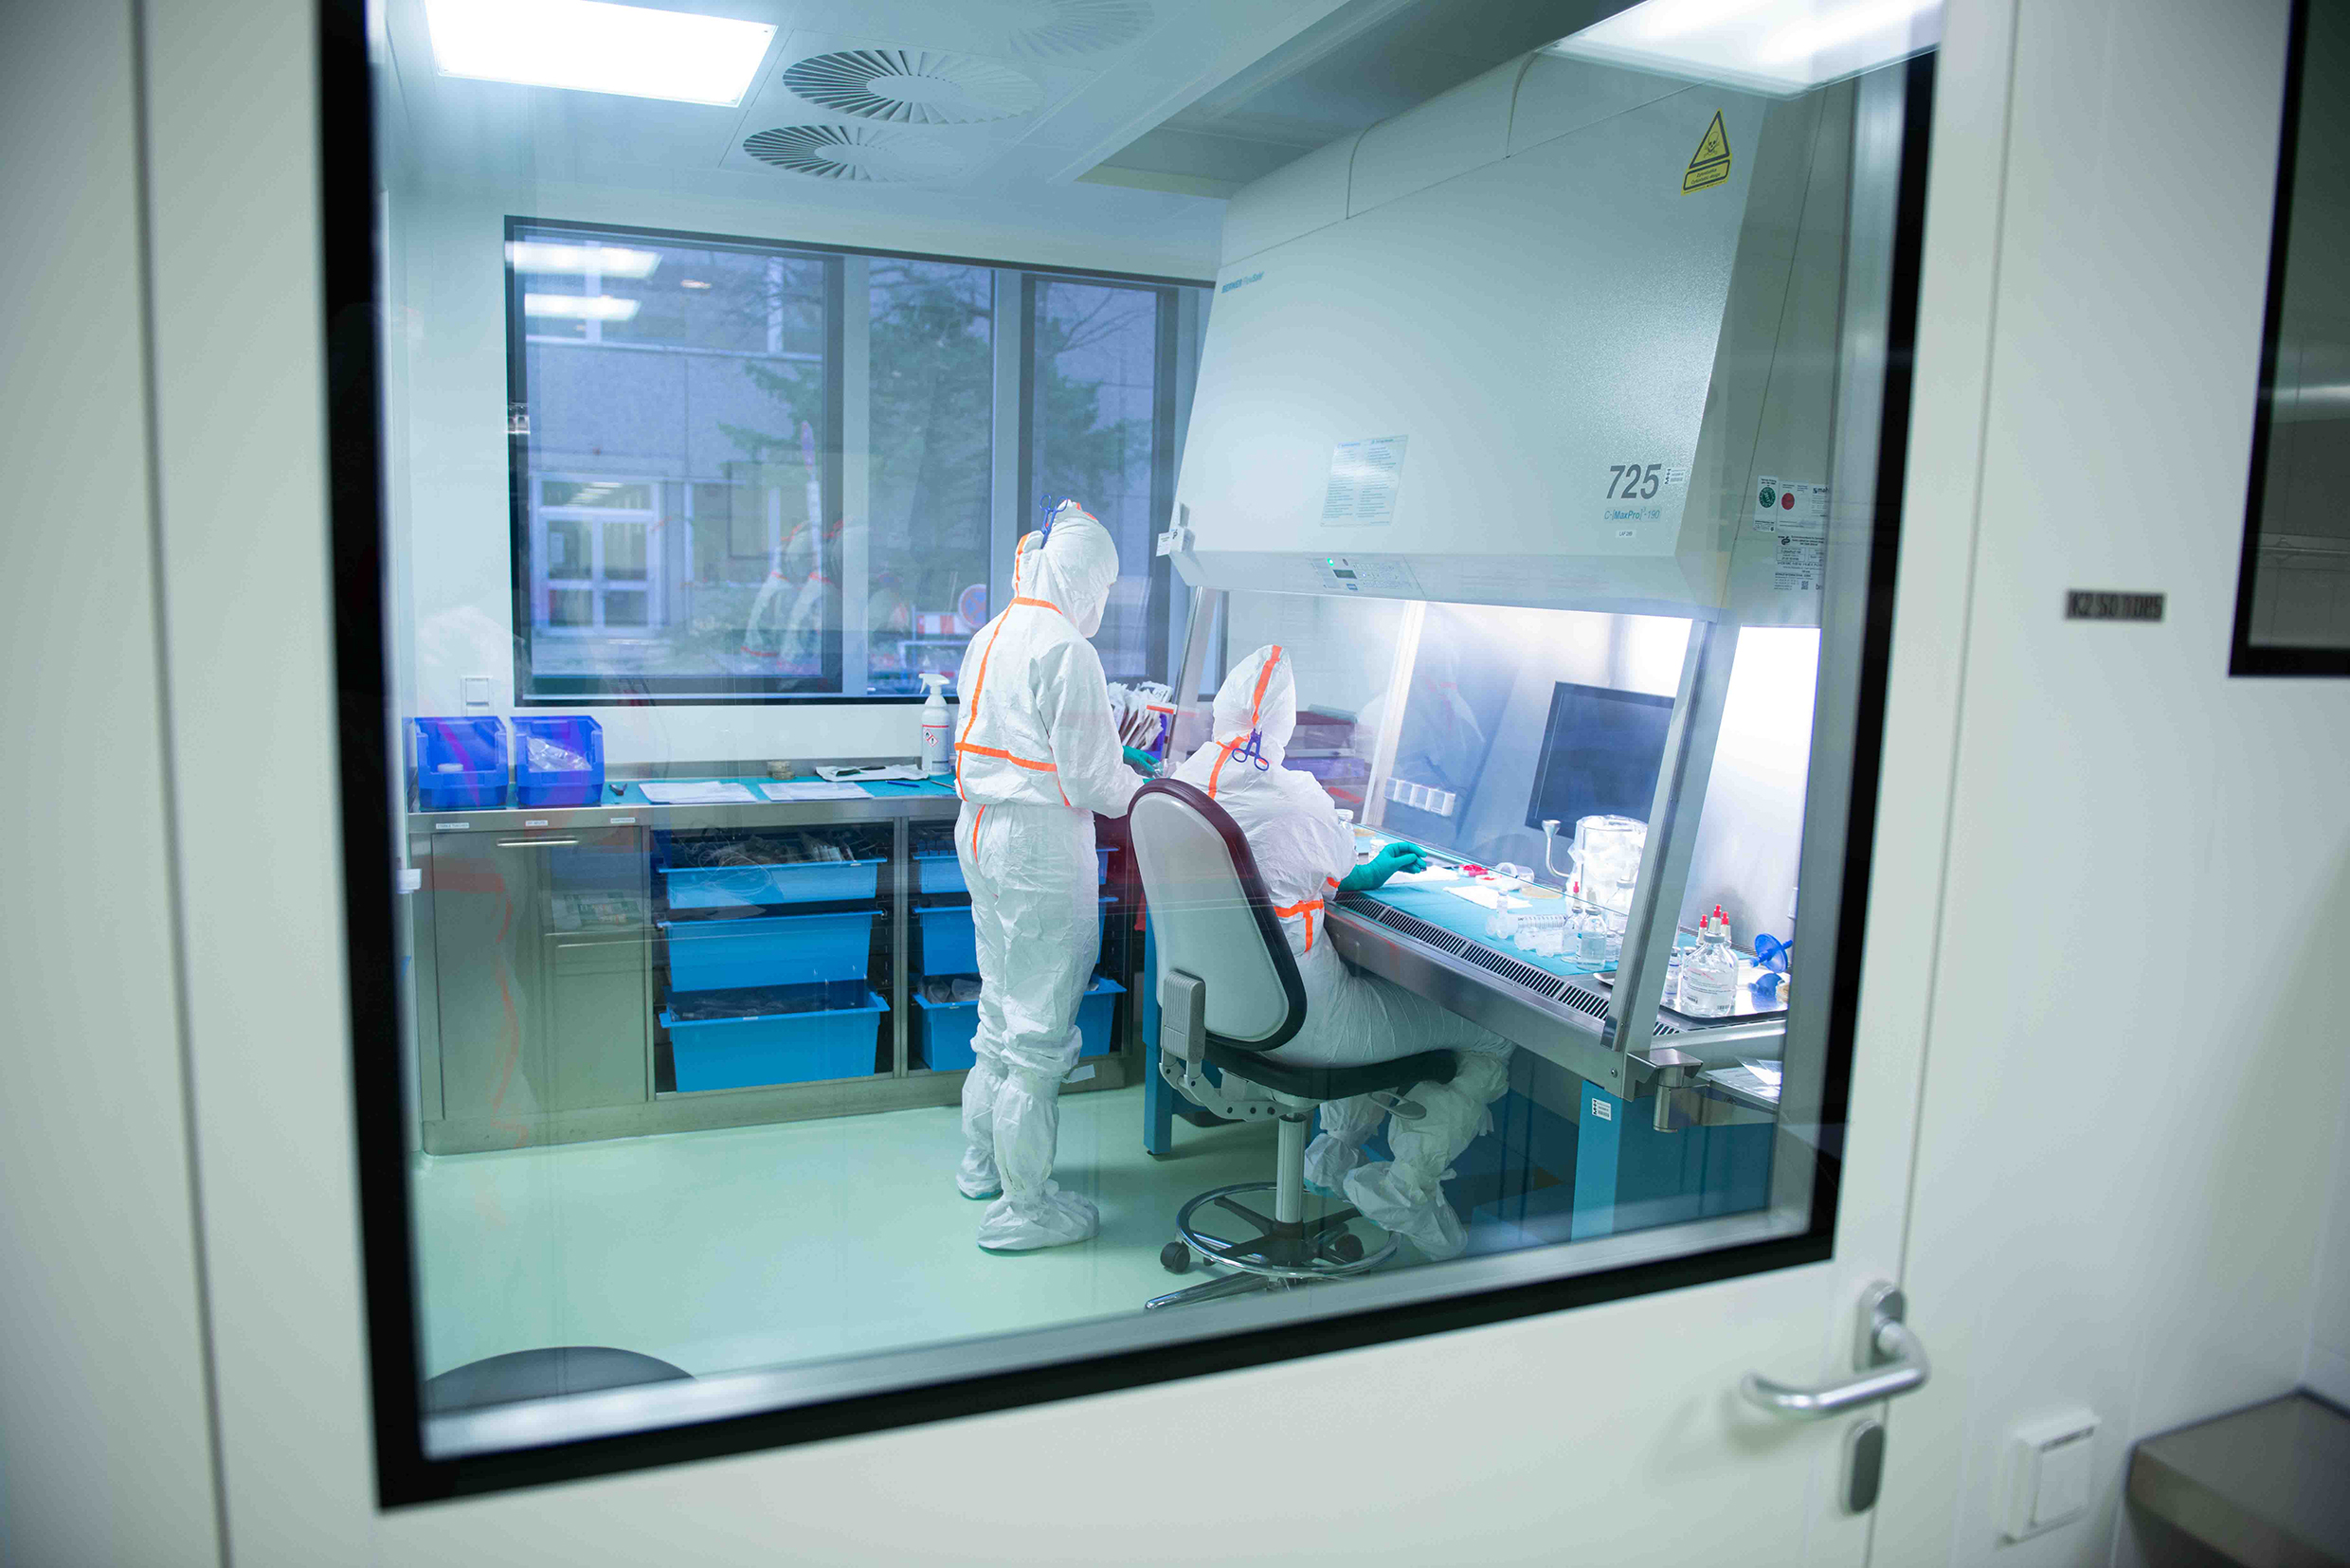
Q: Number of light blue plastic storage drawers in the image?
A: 6